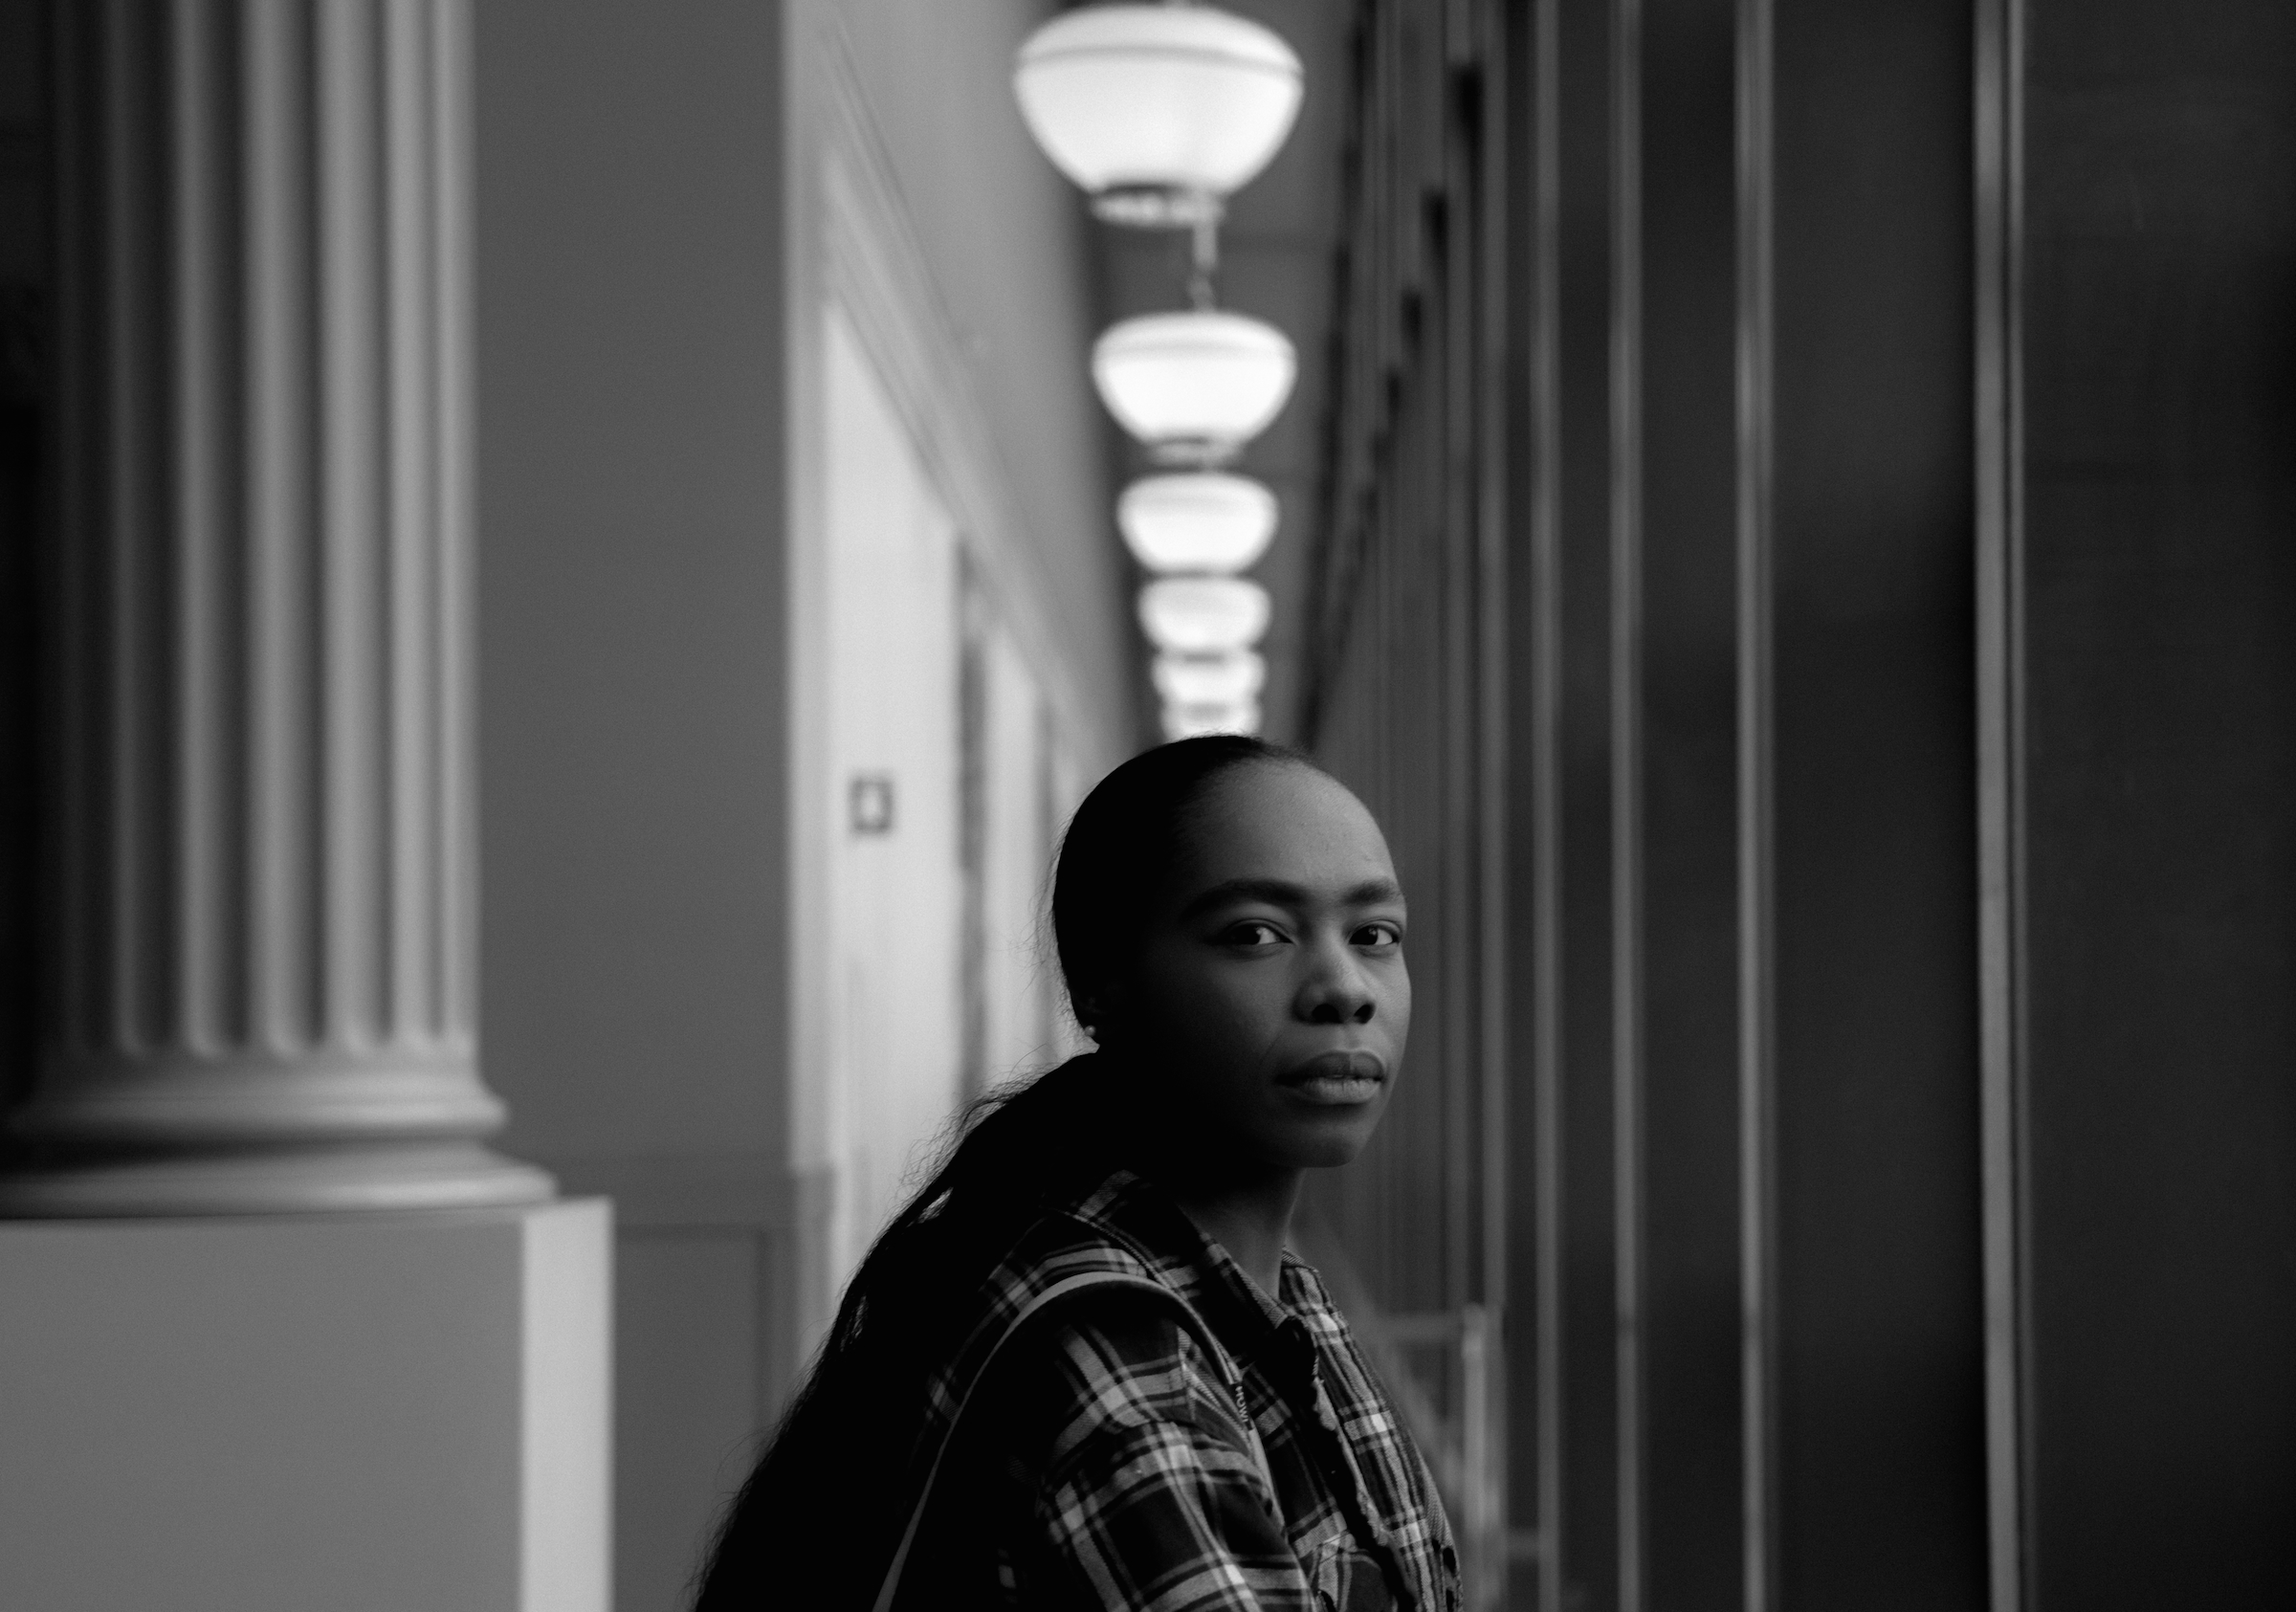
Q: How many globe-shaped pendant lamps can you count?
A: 6